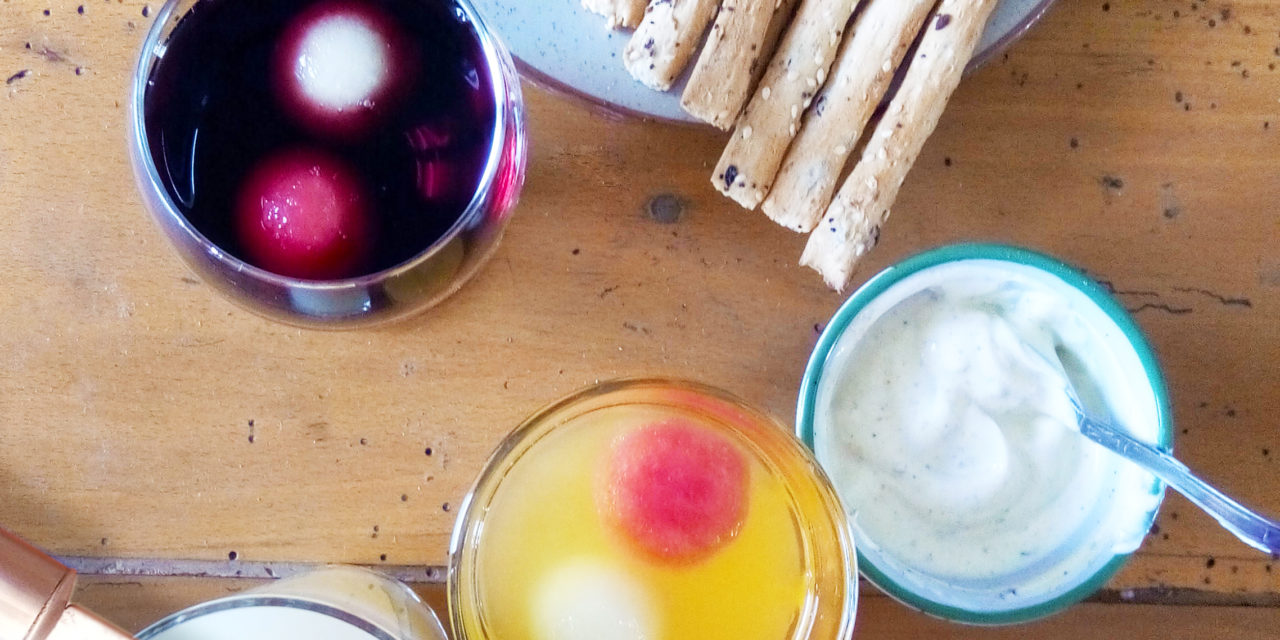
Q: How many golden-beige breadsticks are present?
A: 6